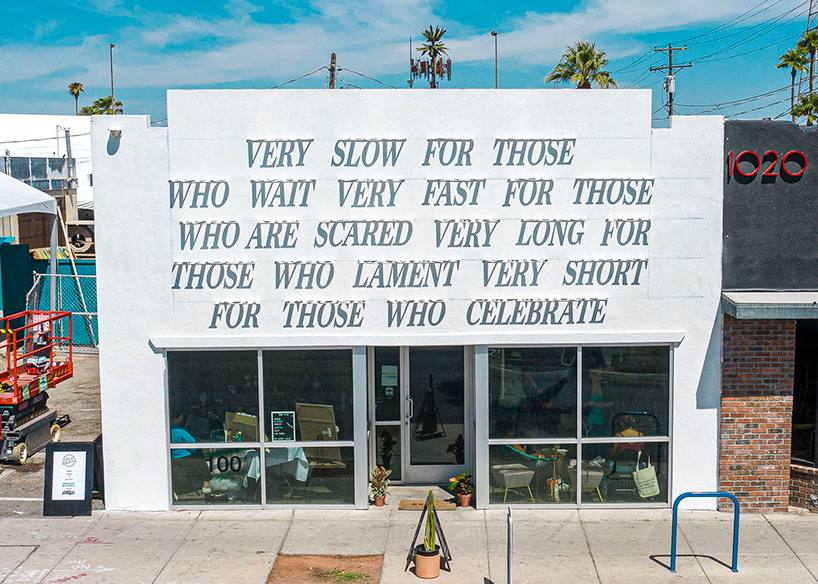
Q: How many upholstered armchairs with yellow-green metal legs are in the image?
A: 2